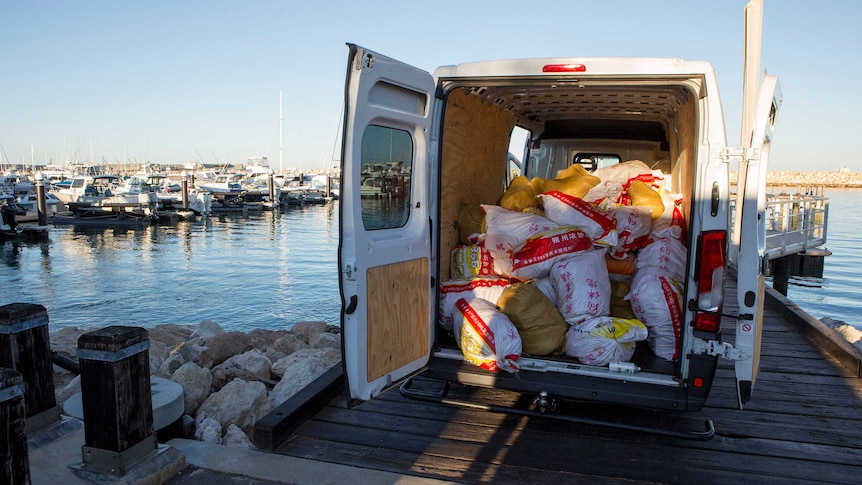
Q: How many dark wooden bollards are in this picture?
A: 3